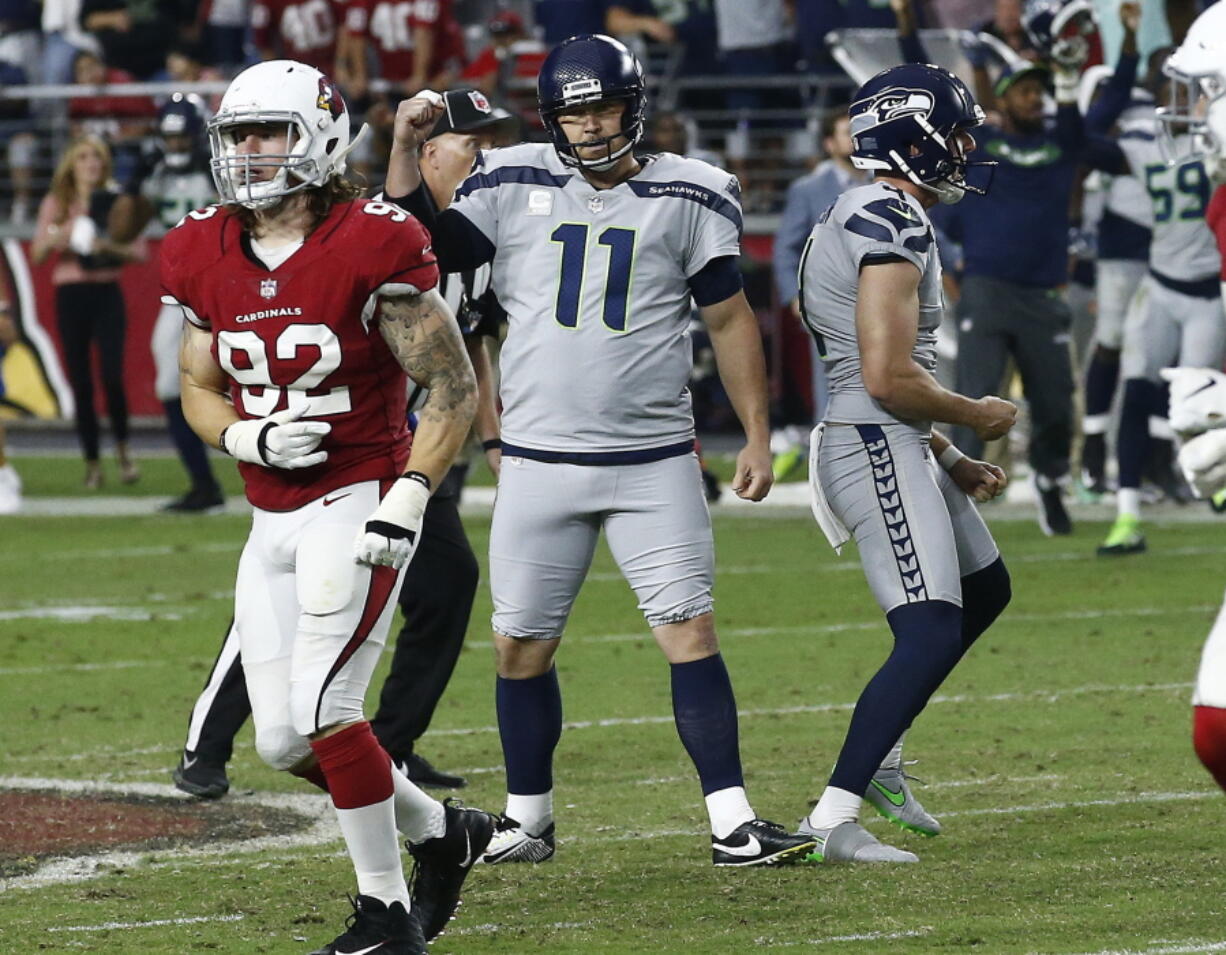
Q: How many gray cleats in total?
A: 2